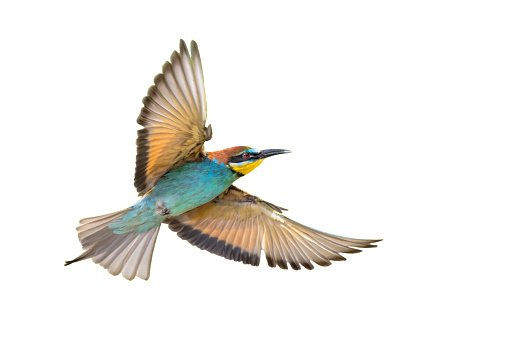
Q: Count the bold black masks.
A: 1